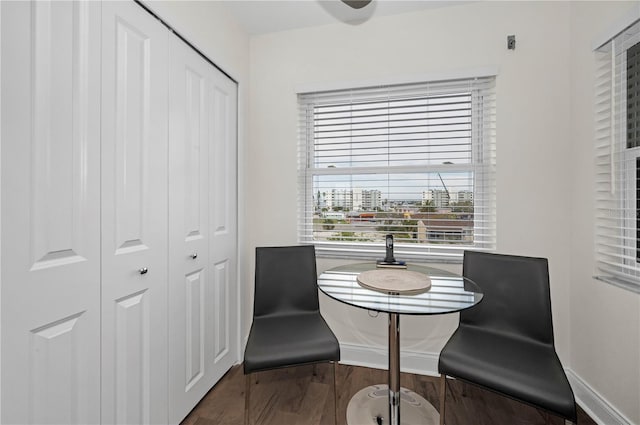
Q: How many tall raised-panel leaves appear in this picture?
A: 4